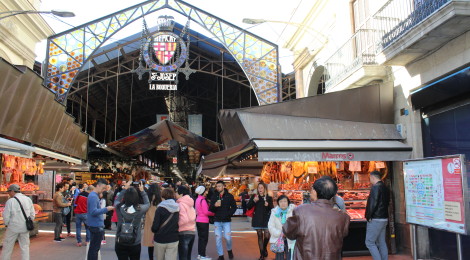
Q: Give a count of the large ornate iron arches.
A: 1